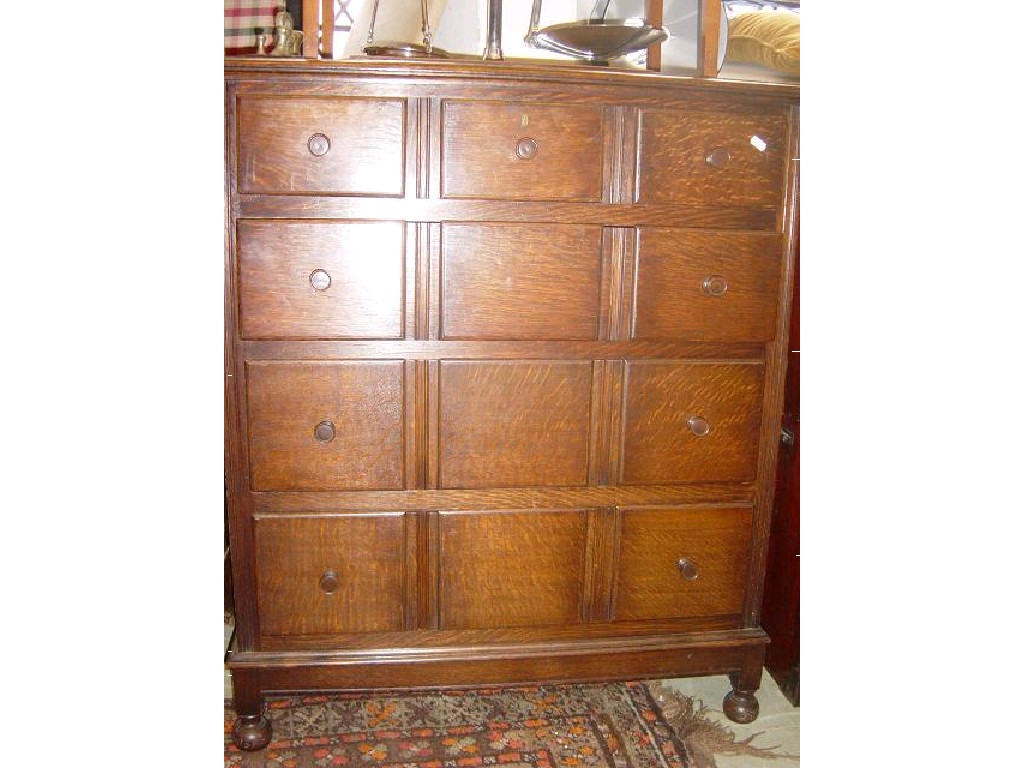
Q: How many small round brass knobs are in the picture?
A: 9